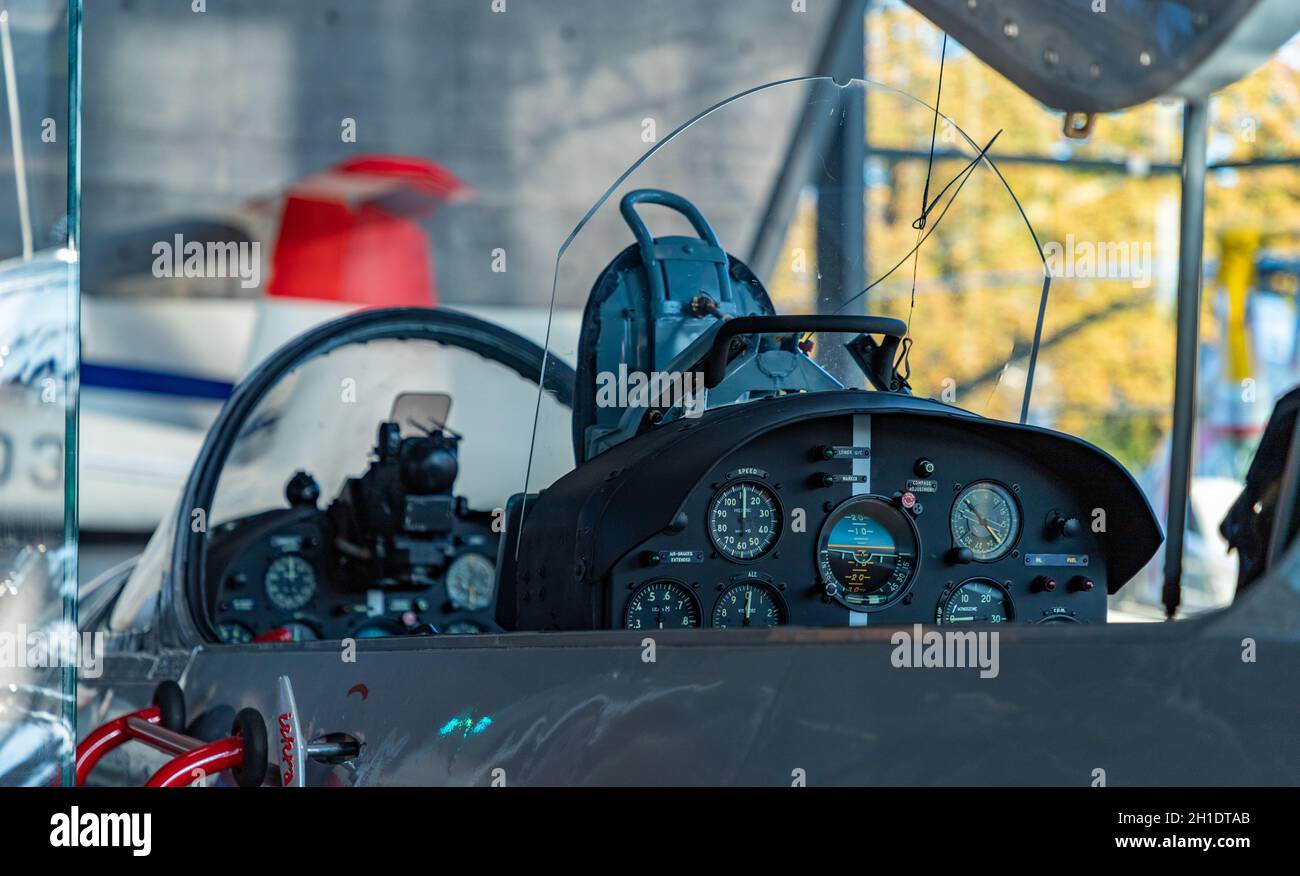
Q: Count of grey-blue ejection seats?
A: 1